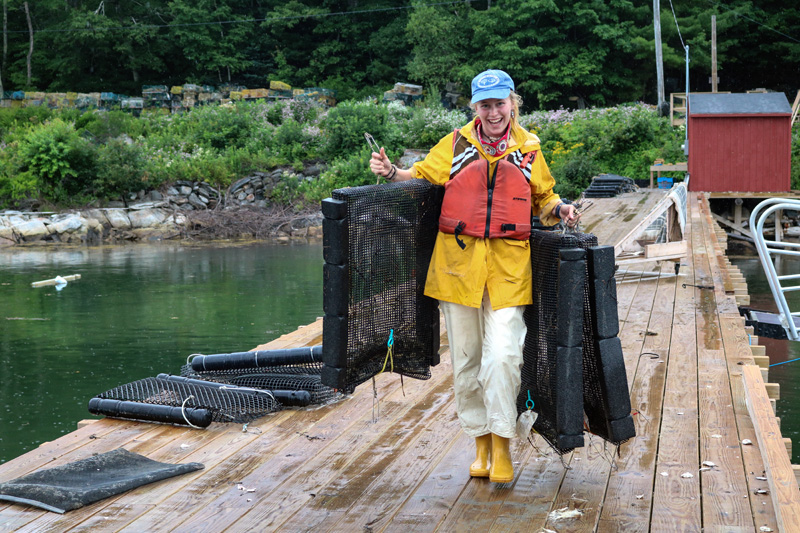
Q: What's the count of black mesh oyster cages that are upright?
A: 3